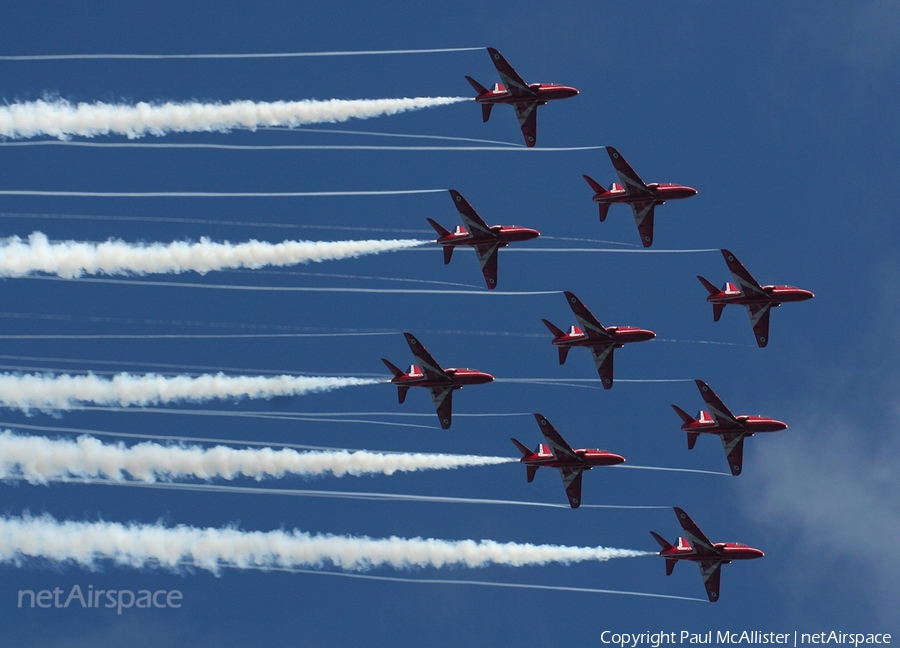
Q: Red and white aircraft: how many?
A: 9